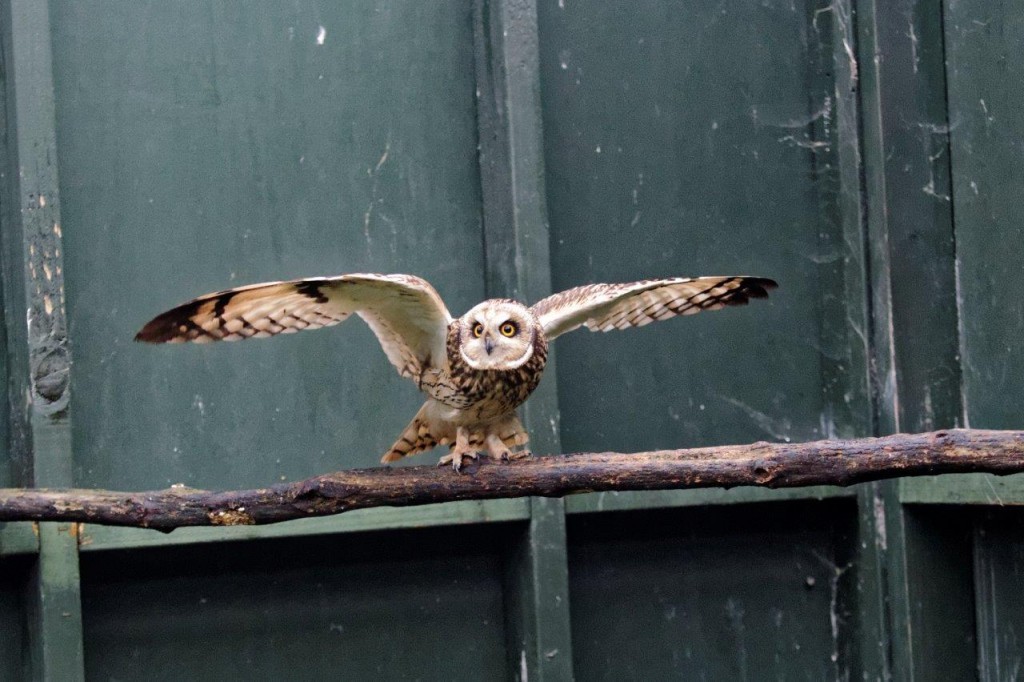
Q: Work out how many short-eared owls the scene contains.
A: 1